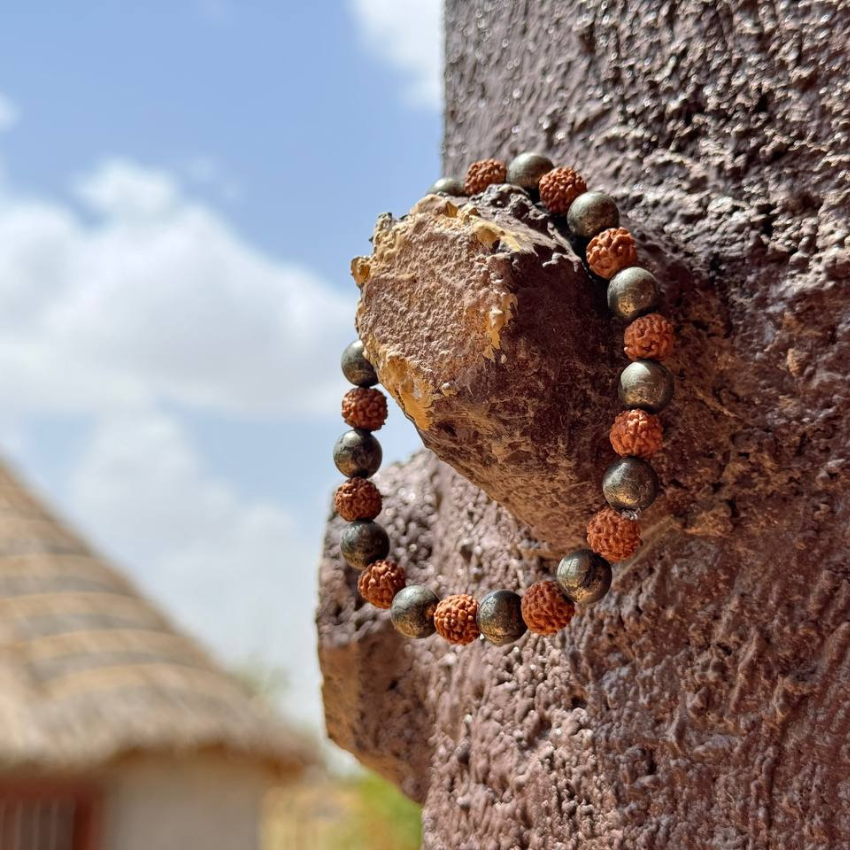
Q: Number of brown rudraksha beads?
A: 11